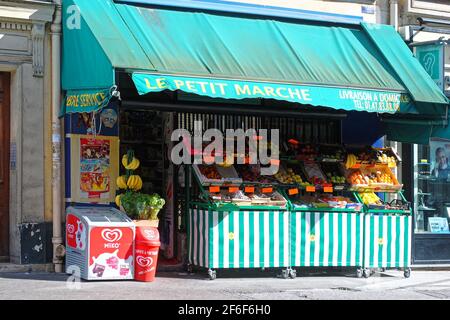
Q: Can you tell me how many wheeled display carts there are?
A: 3